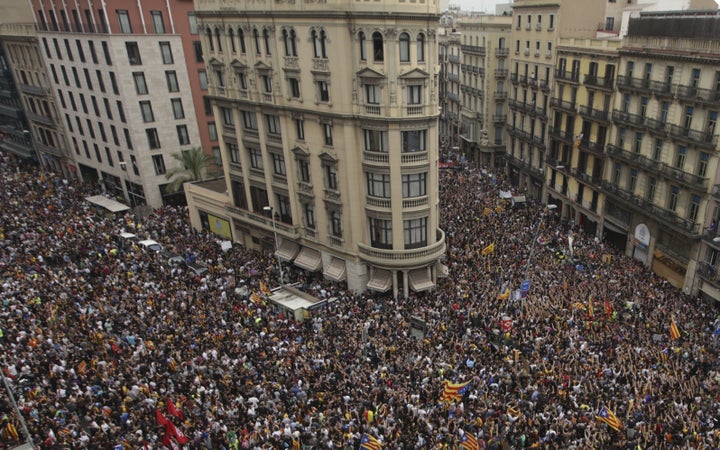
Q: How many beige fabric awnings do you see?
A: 6